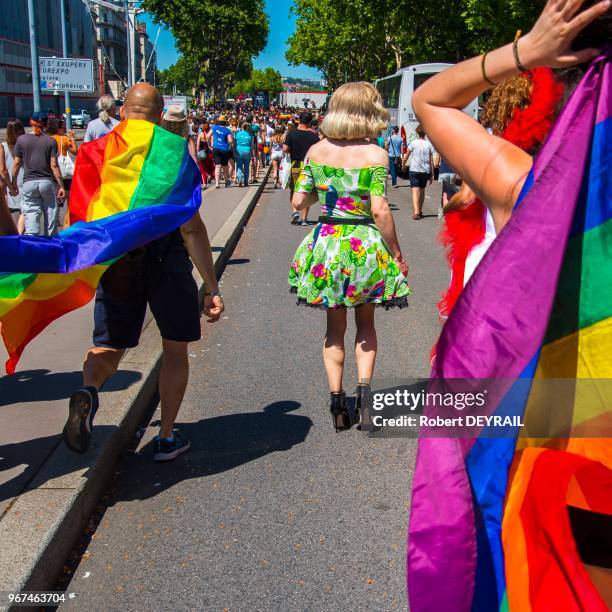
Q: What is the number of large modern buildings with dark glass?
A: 1